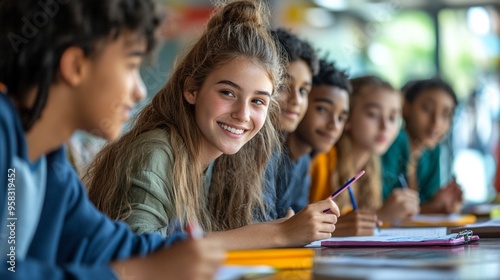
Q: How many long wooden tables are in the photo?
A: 1